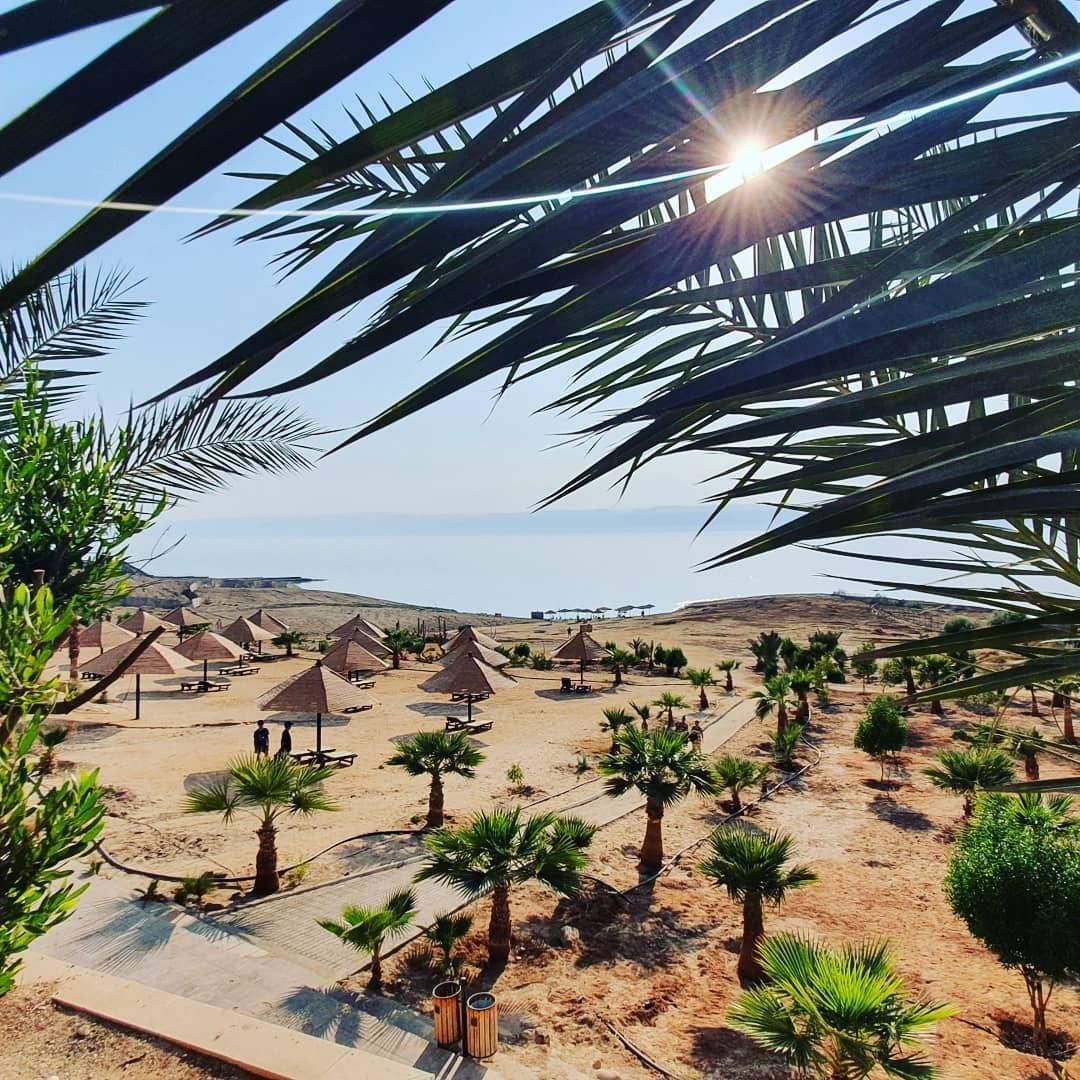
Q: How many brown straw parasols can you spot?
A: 15